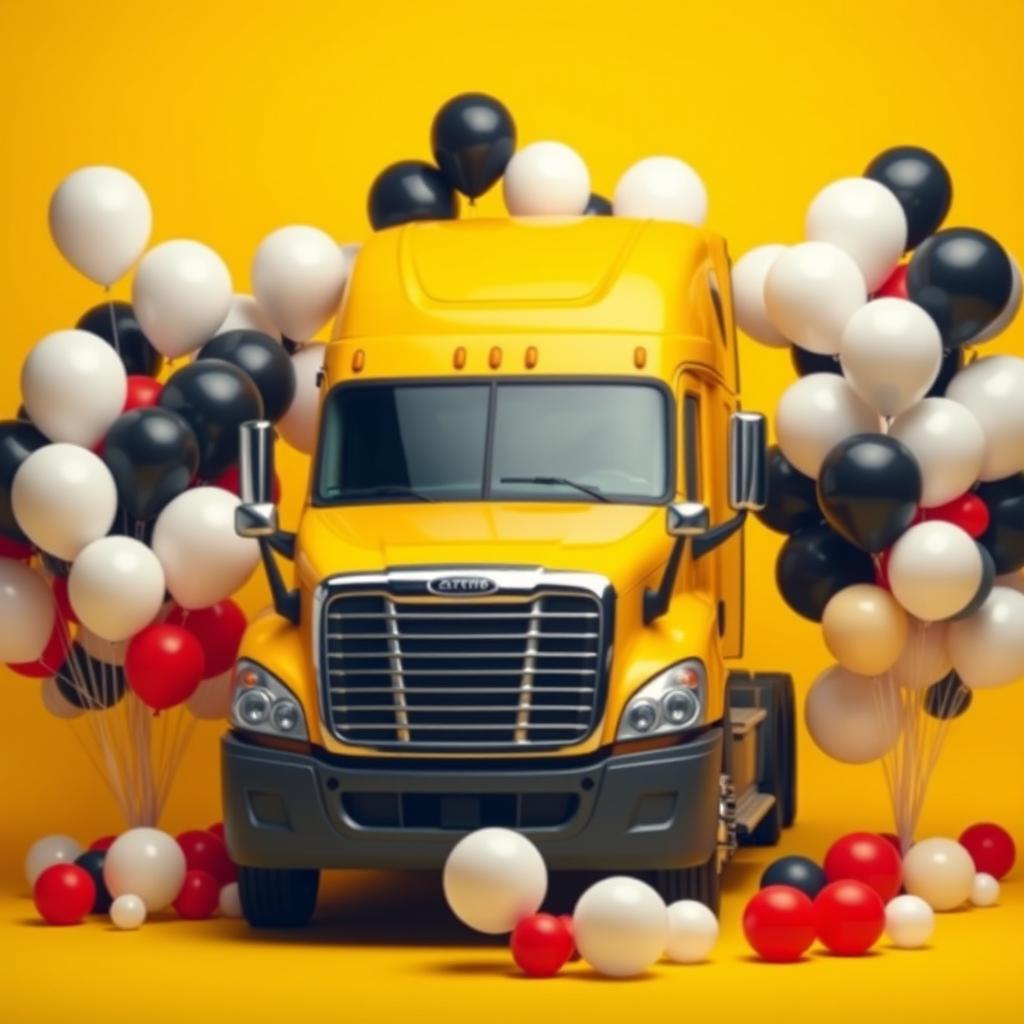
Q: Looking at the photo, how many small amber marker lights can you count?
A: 5